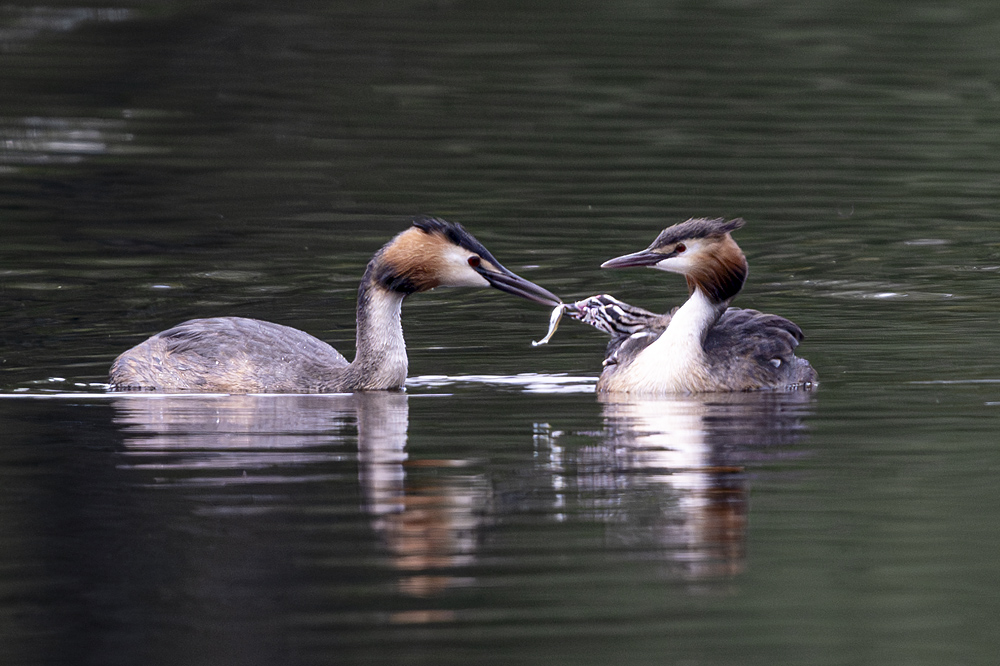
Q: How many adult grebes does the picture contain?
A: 2